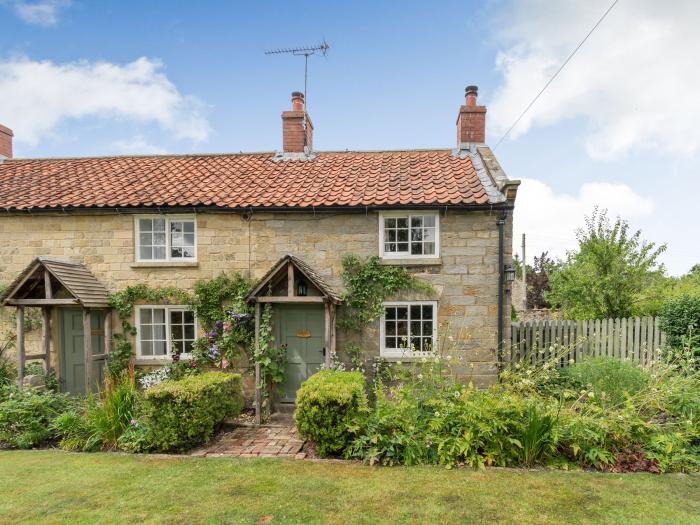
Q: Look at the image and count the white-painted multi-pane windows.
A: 4